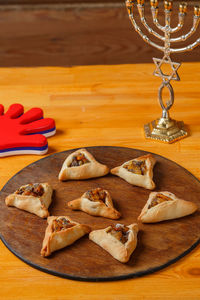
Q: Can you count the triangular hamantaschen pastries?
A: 7